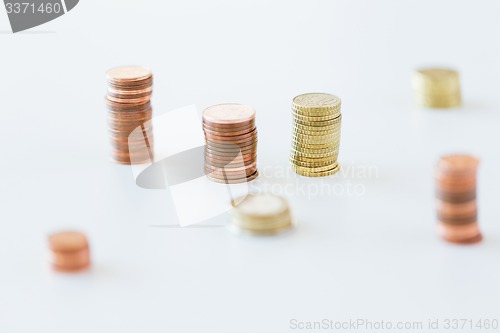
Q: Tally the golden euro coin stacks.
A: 3